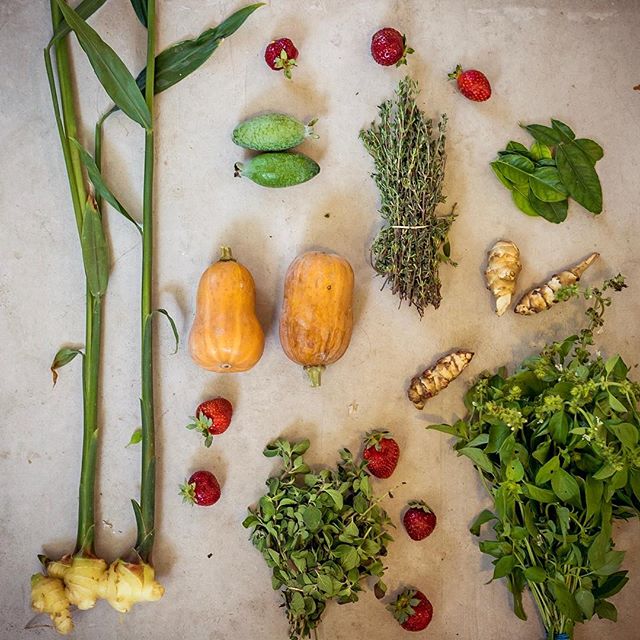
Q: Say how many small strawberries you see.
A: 8